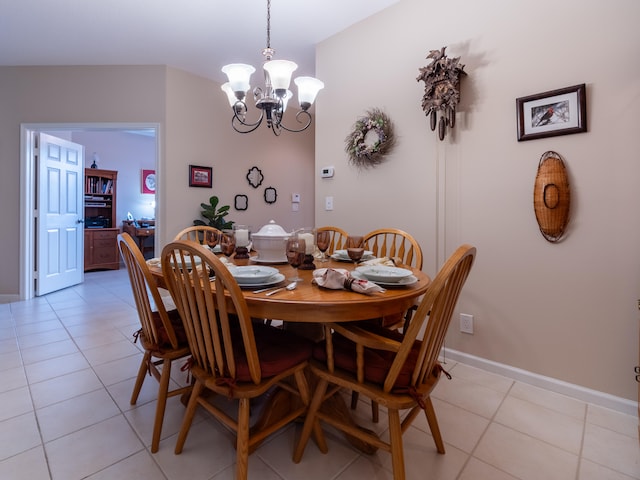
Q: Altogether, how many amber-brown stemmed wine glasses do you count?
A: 5